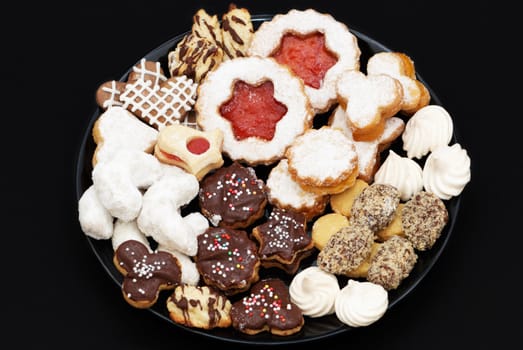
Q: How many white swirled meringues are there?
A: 5